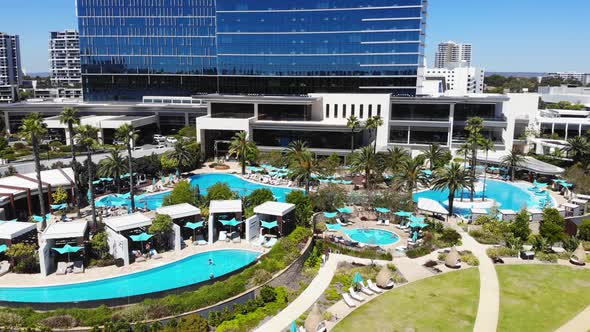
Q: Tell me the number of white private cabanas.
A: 6